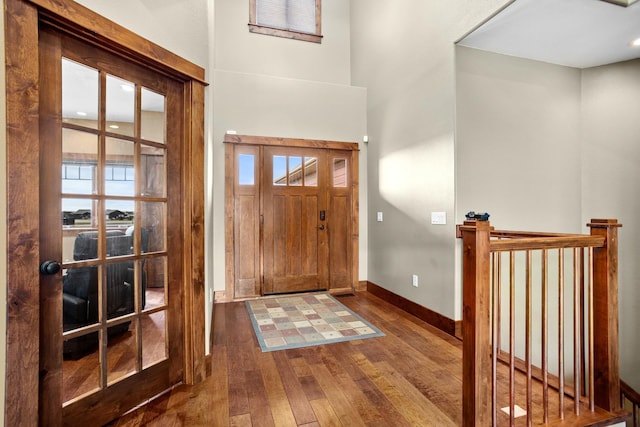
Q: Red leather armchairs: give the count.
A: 0